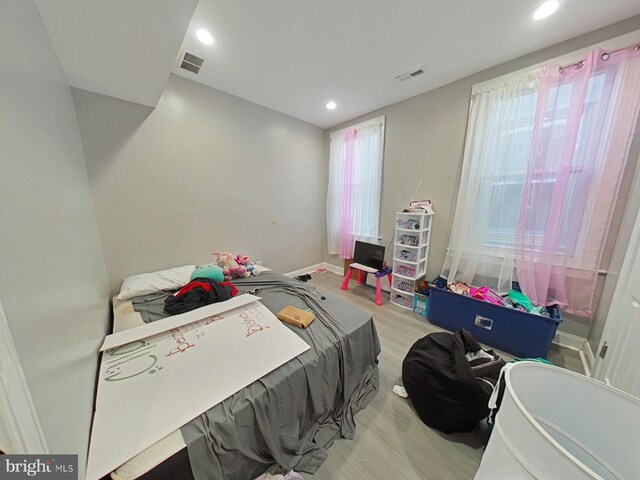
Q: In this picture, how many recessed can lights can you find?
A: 3